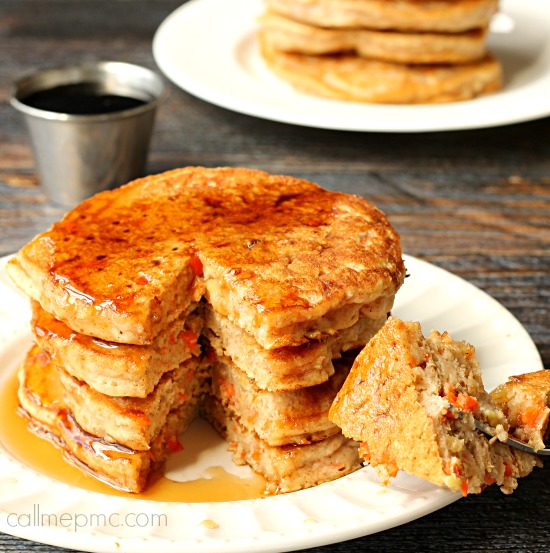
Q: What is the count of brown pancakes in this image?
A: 7